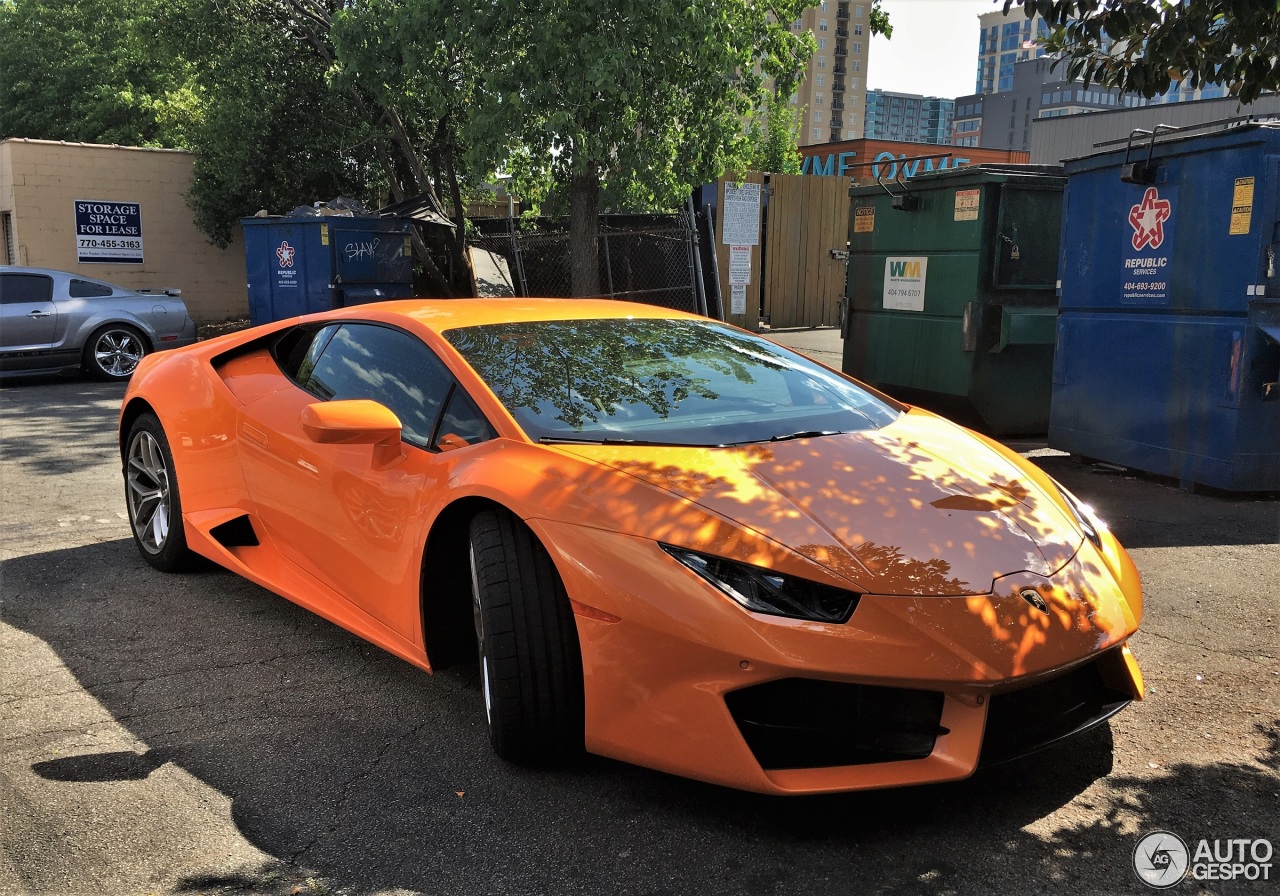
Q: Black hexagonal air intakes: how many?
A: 2